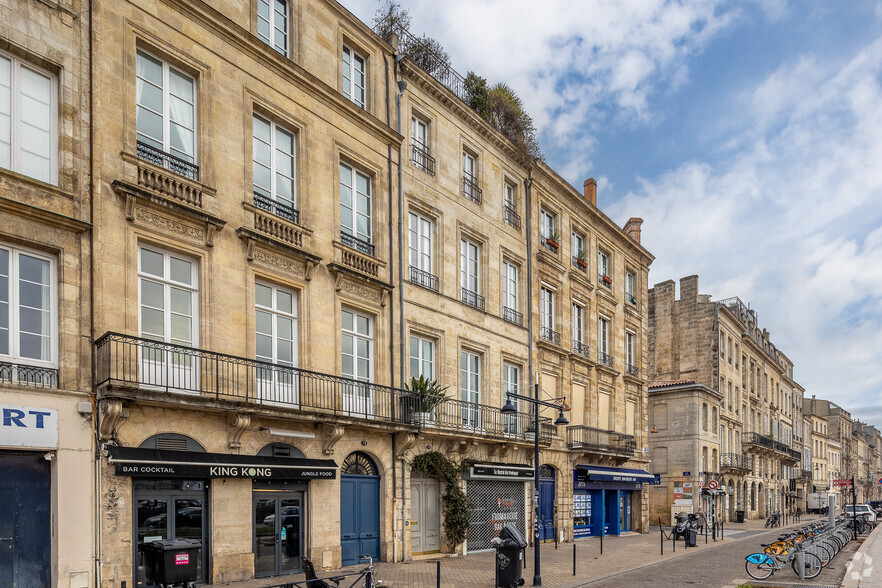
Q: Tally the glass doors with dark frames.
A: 2